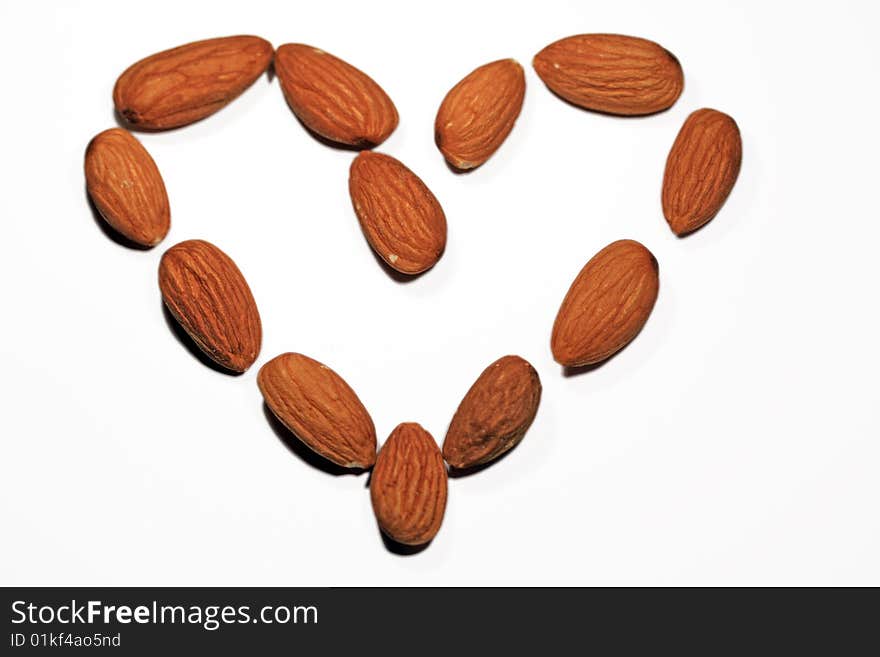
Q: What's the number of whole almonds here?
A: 12